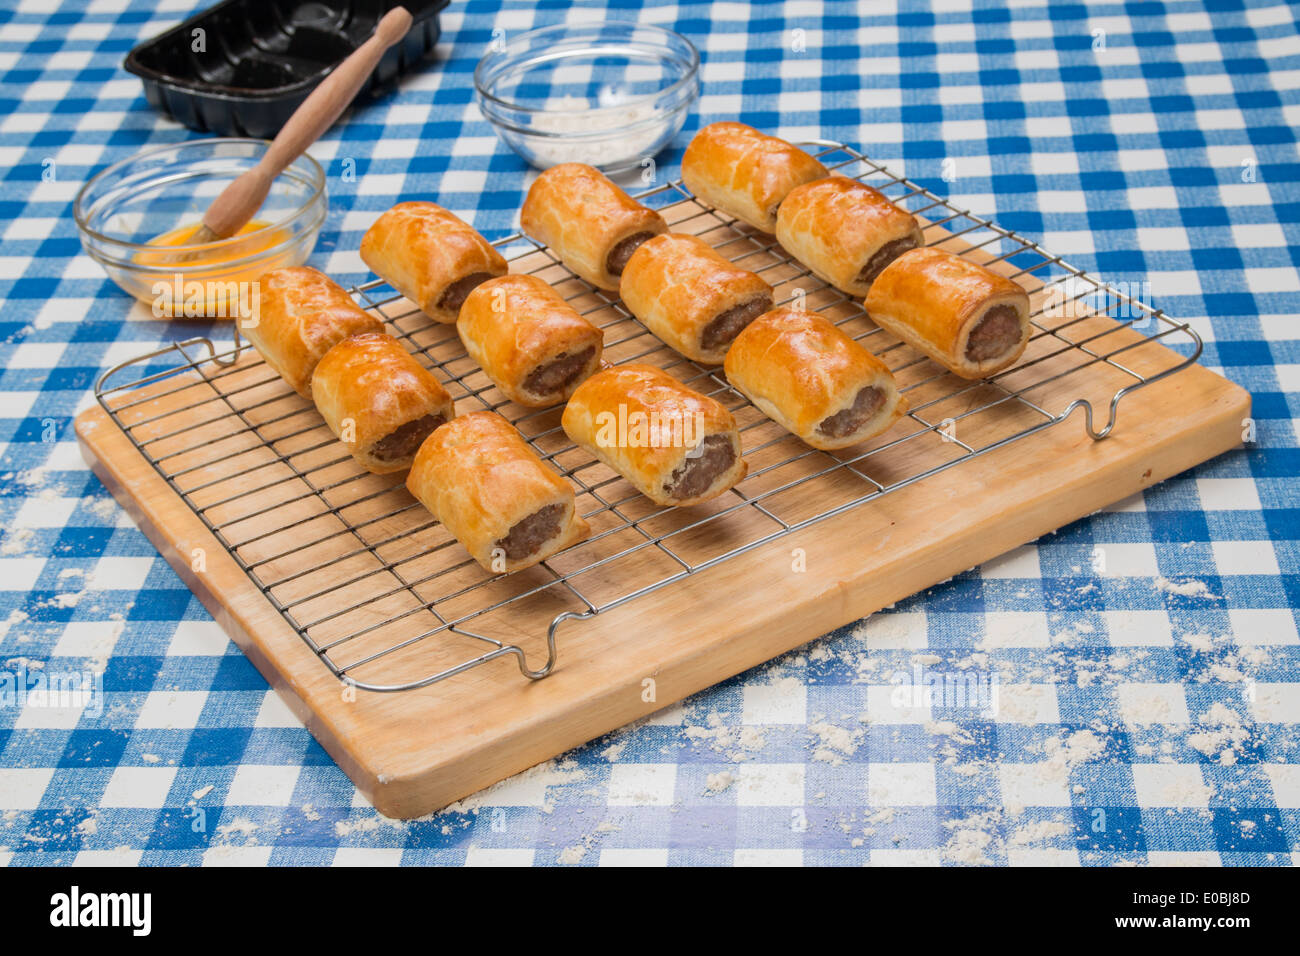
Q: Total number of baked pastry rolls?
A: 12